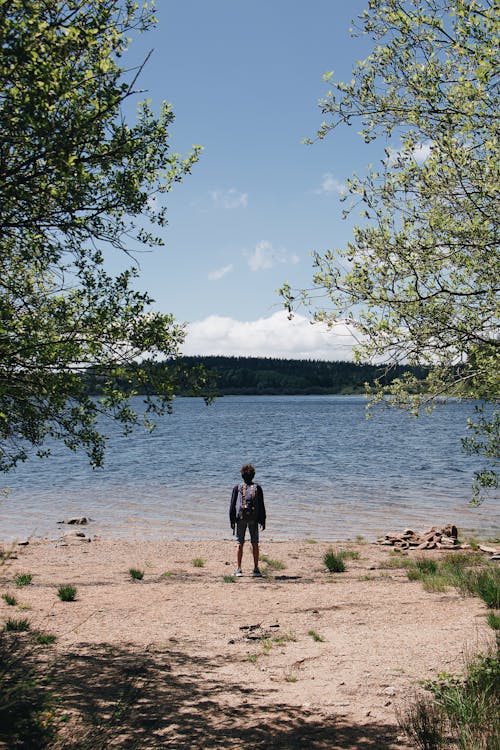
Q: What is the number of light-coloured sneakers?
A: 2